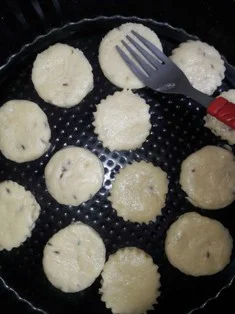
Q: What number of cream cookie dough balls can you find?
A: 13